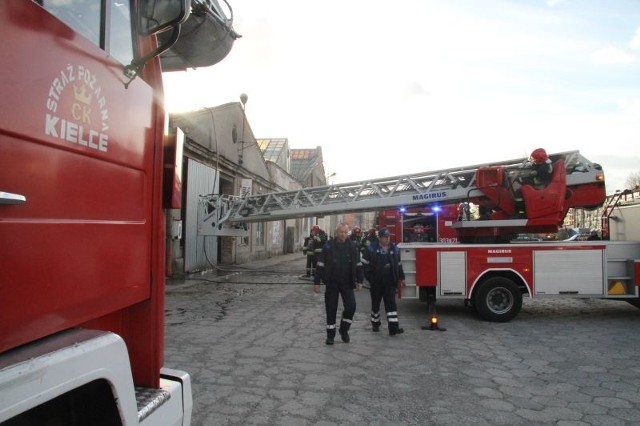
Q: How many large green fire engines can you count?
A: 0